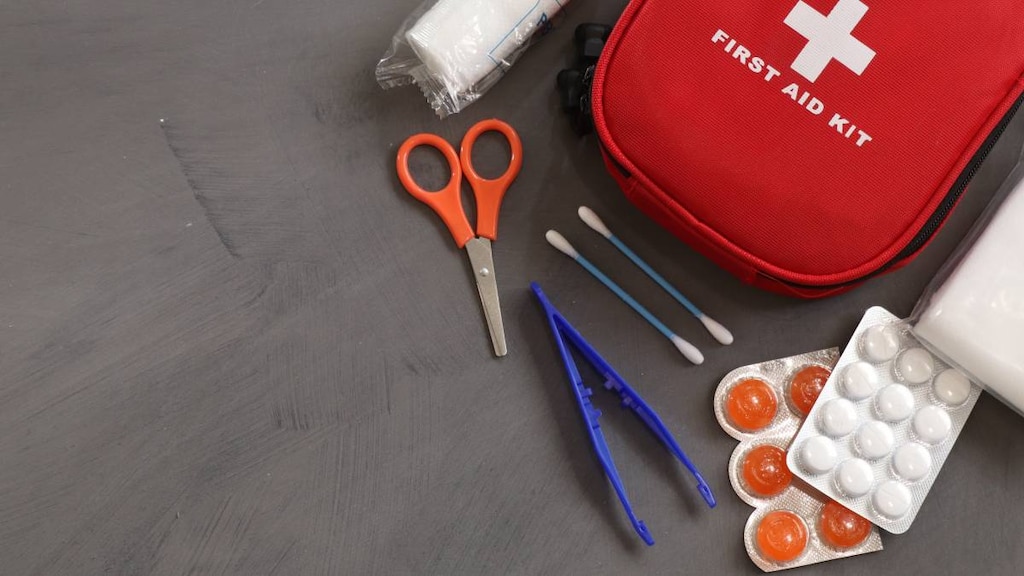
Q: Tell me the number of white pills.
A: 12